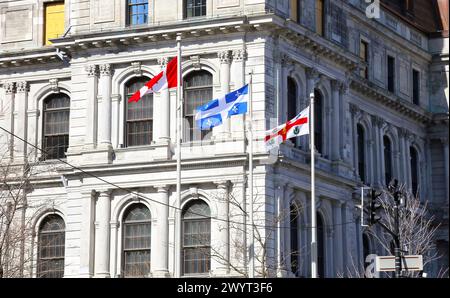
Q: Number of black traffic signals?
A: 1